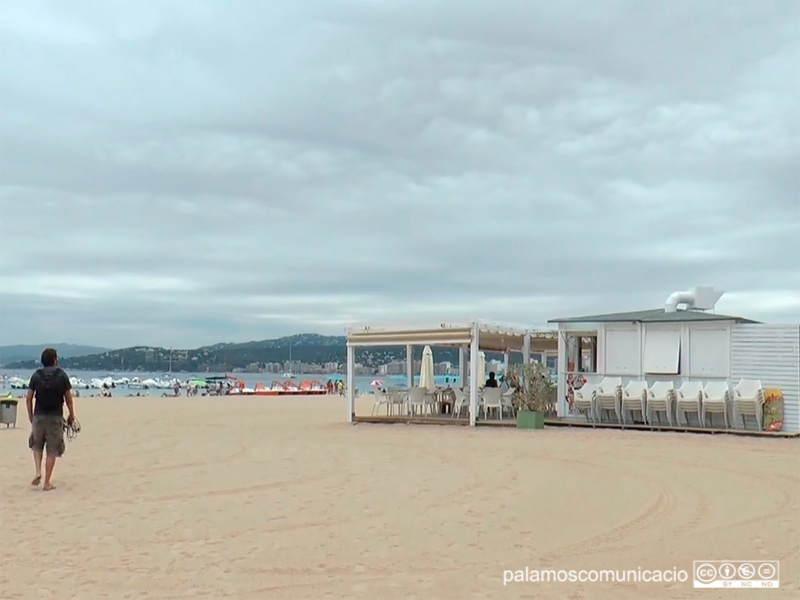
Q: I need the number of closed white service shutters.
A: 2